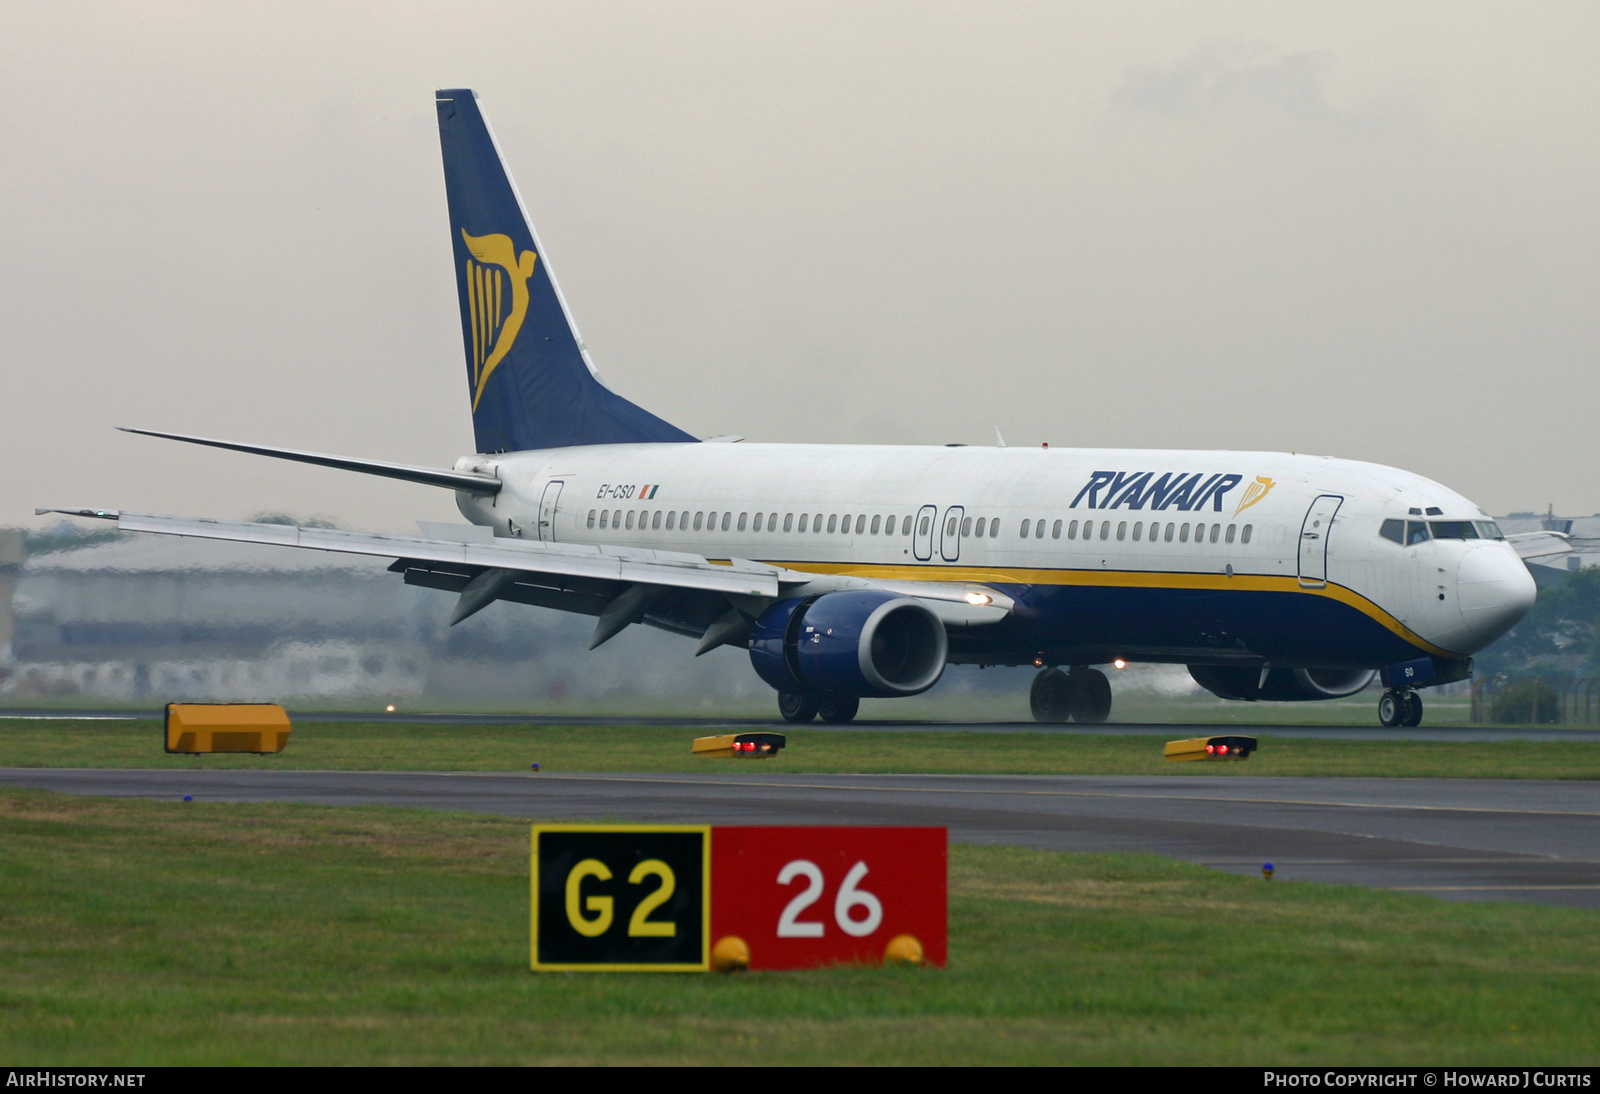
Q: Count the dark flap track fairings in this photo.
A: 3